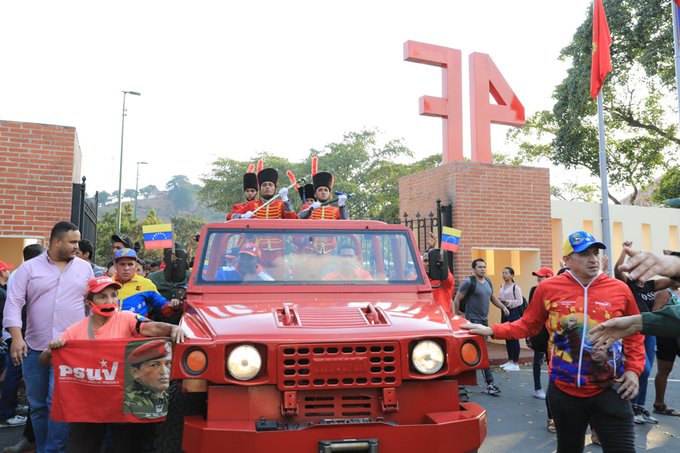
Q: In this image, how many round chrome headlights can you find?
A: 2